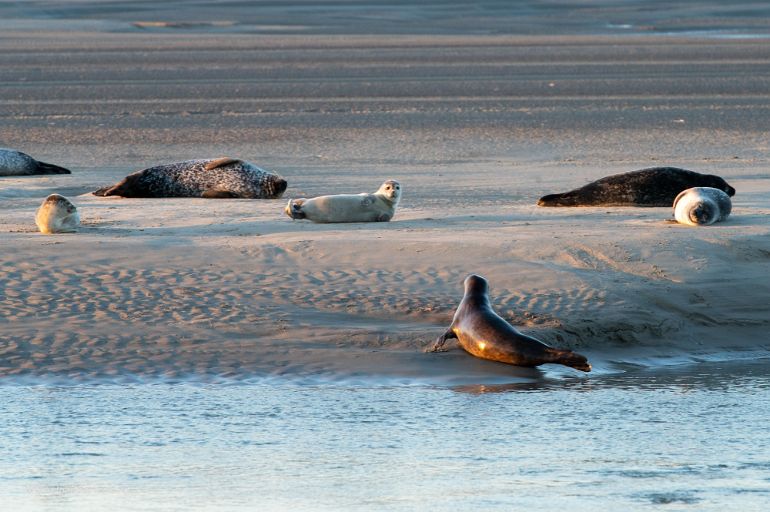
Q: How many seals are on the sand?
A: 7